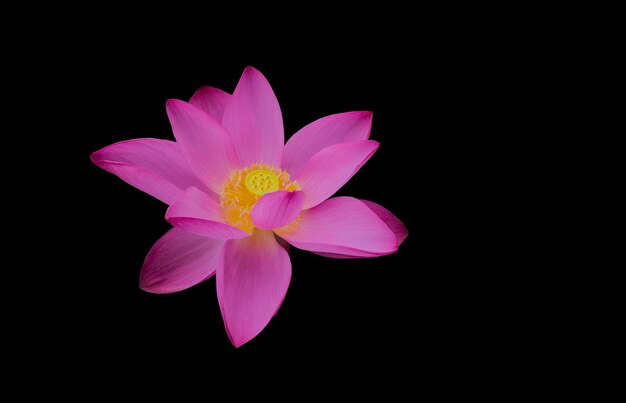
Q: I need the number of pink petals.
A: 12